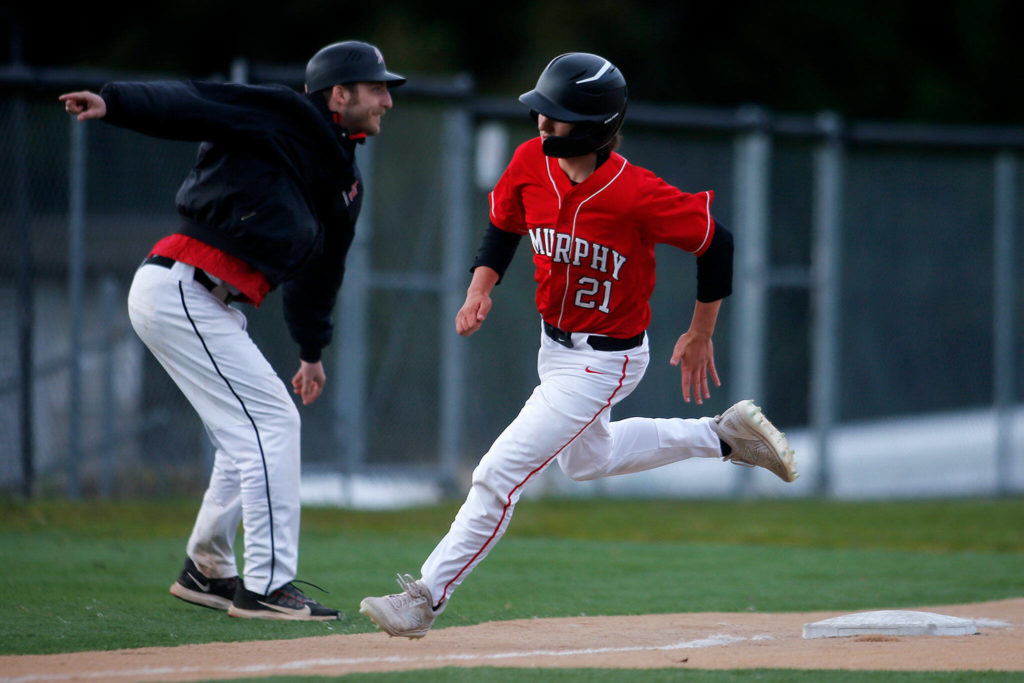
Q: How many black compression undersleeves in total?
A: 2